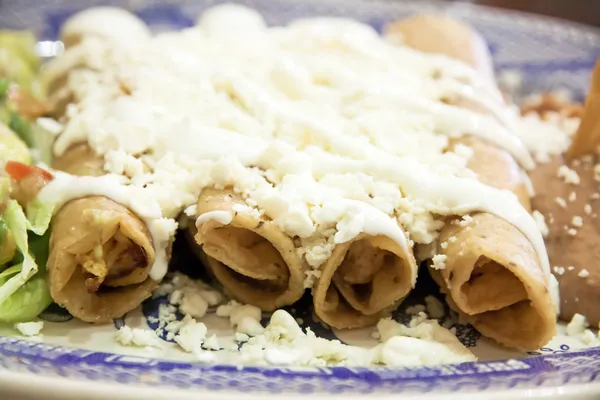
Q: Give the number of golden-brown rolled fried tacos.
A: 4